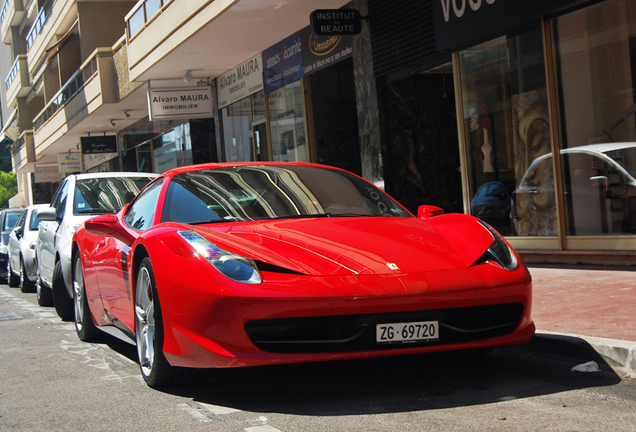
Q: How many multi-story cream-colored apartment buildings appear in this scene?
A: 1